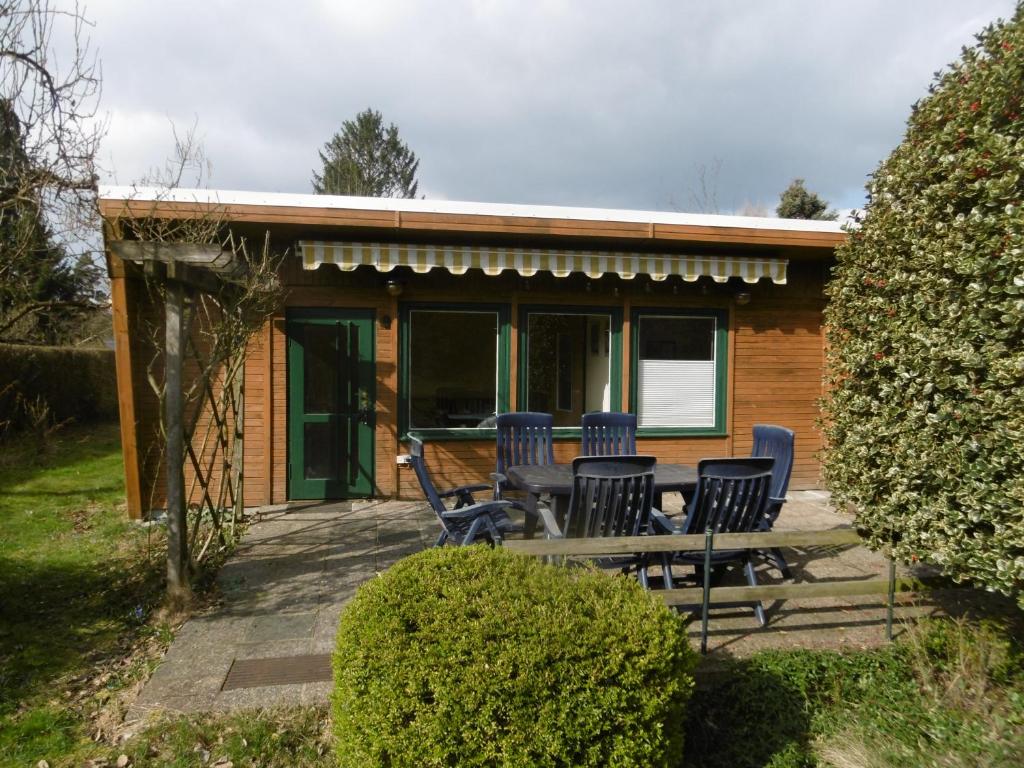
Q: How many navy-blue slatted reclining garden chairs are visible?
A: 6